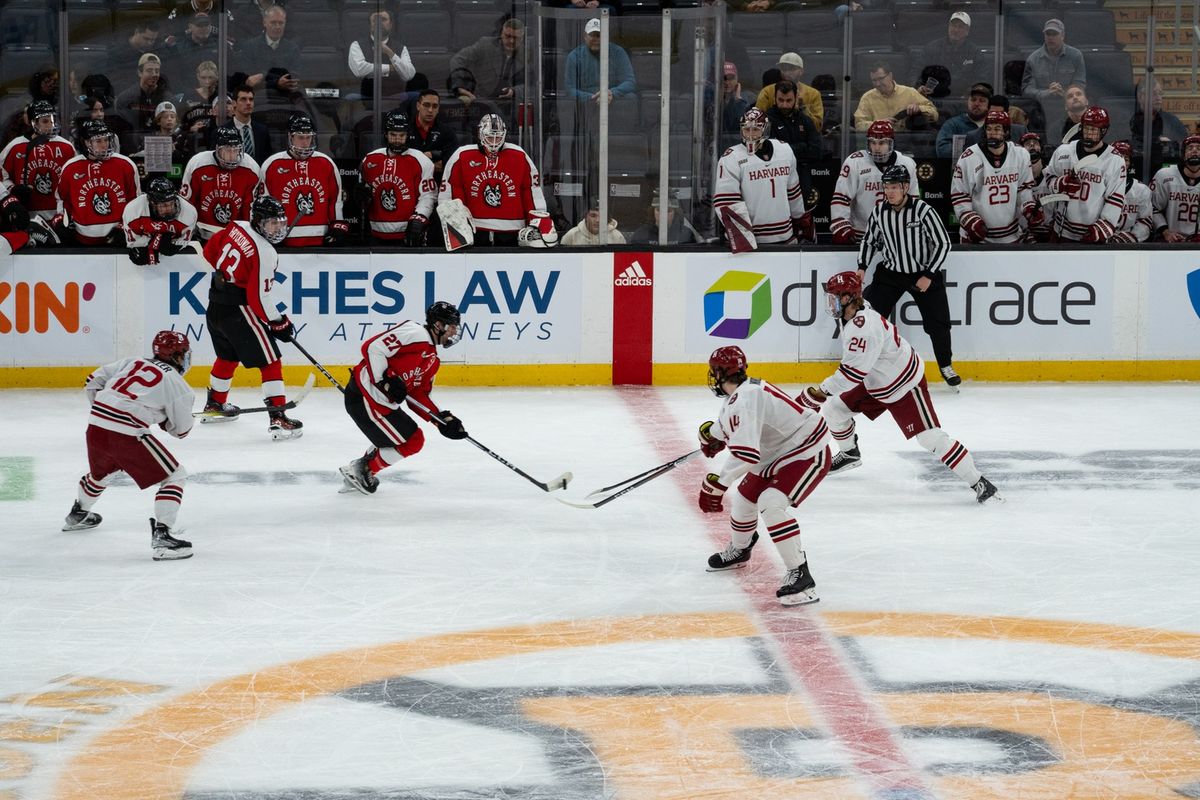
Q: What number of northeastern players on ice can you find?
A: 2